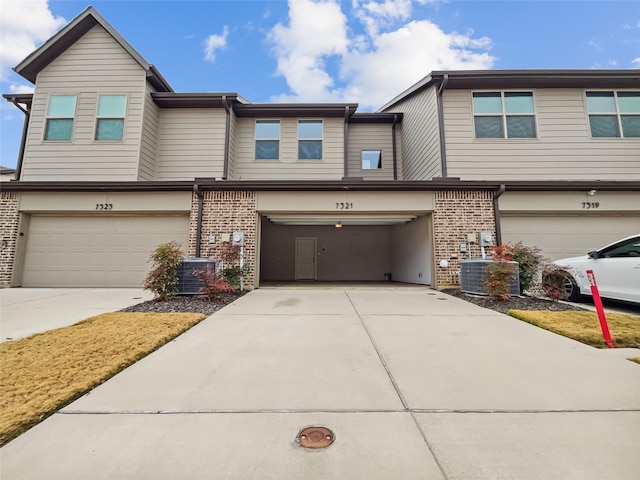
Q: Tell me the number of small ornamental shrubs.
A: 6